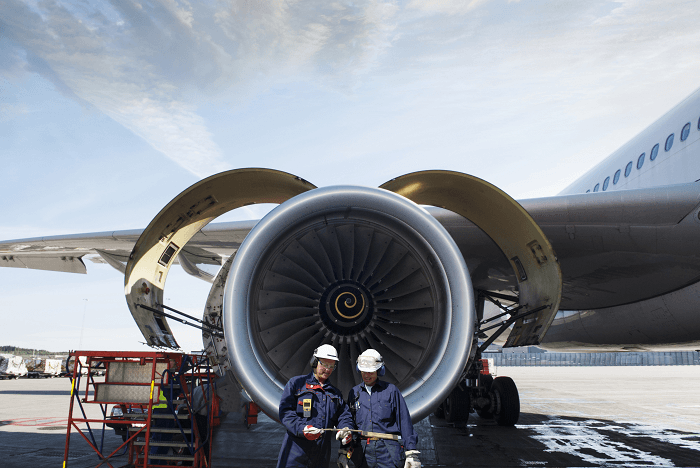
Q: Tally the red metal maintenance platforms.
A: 1